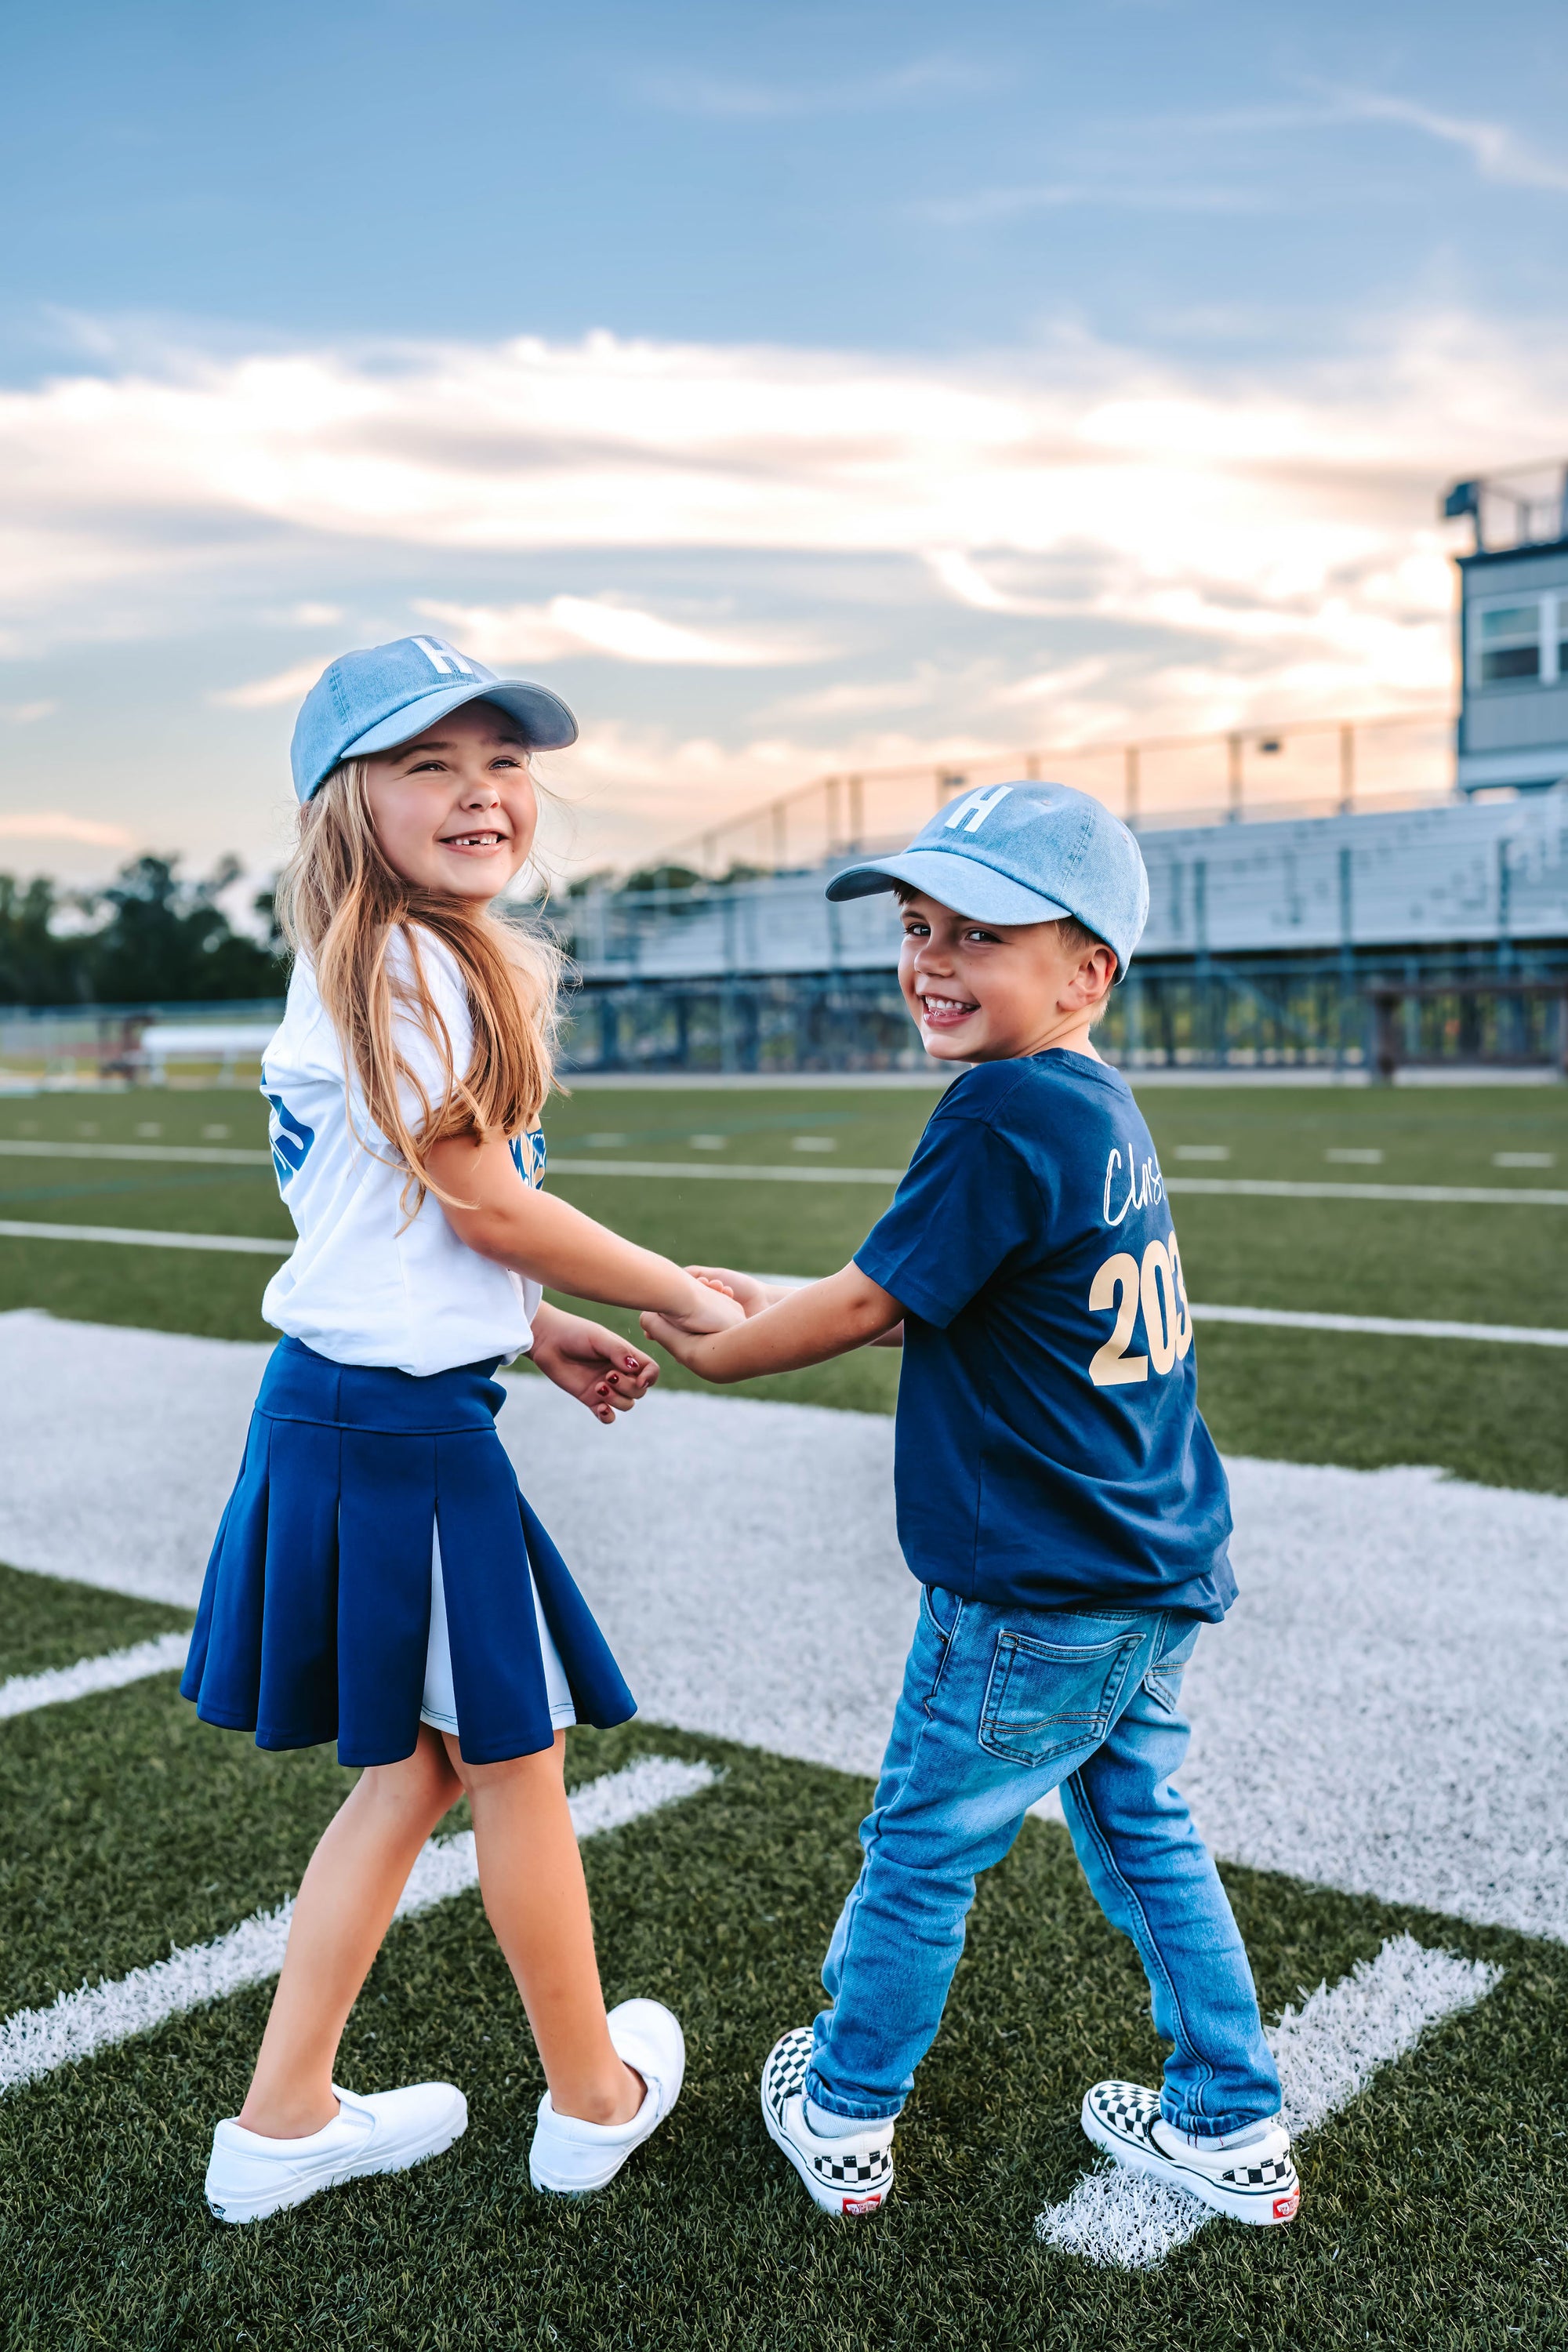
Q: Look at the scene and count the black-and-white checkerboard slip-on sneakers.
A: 2